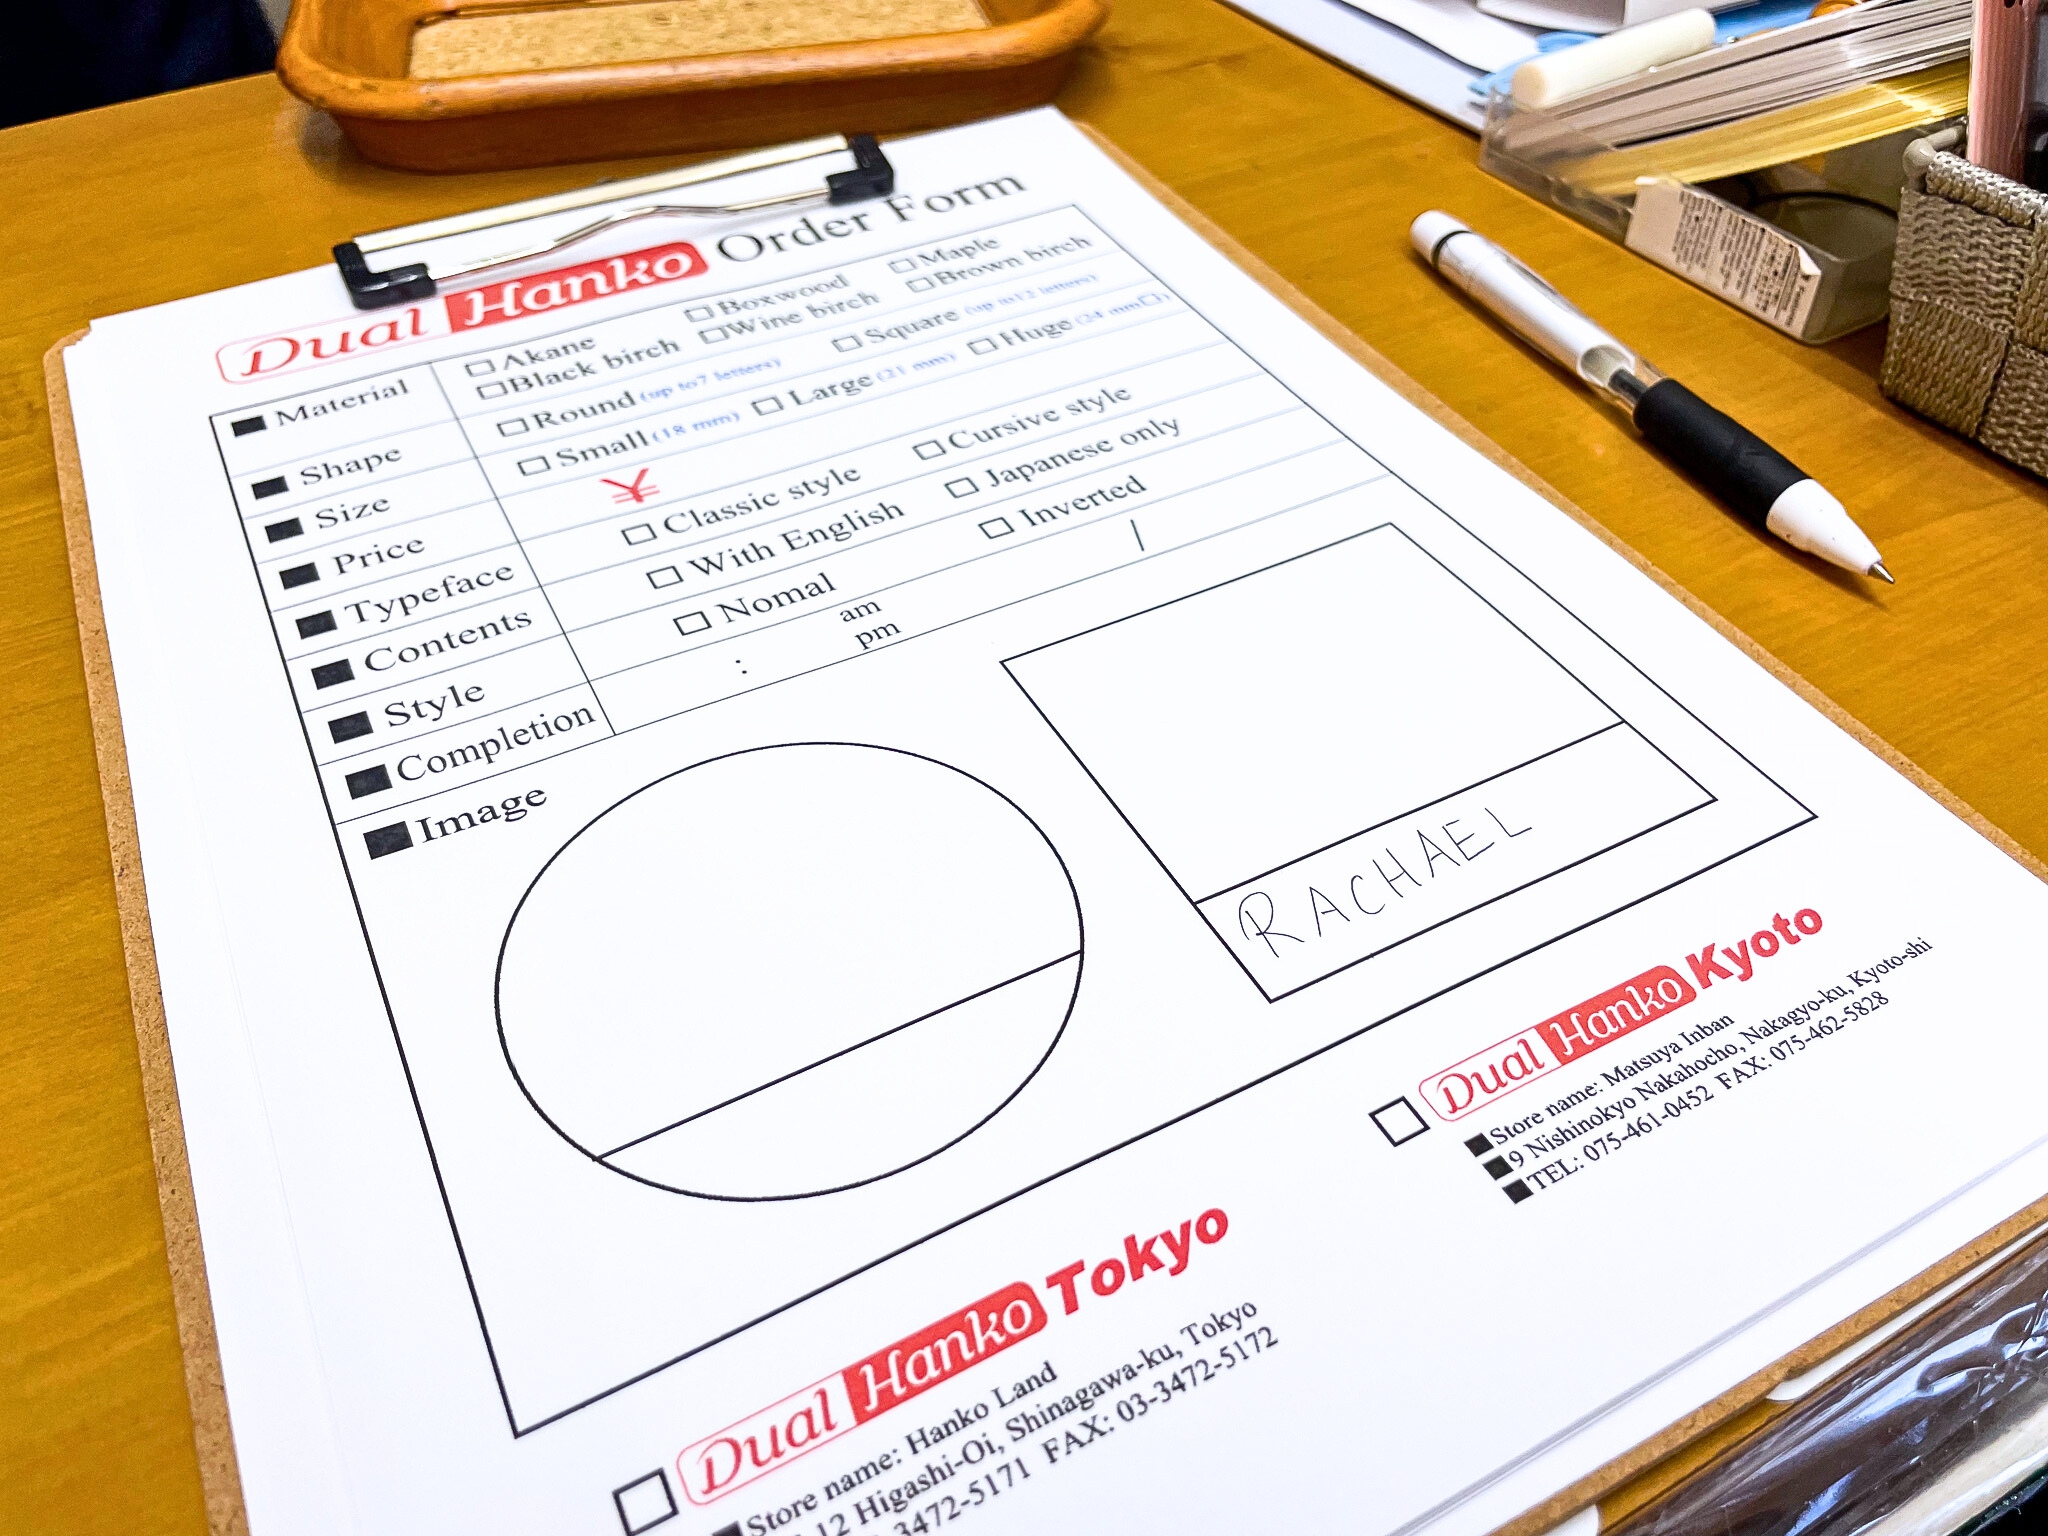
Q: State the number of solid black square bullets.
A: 13